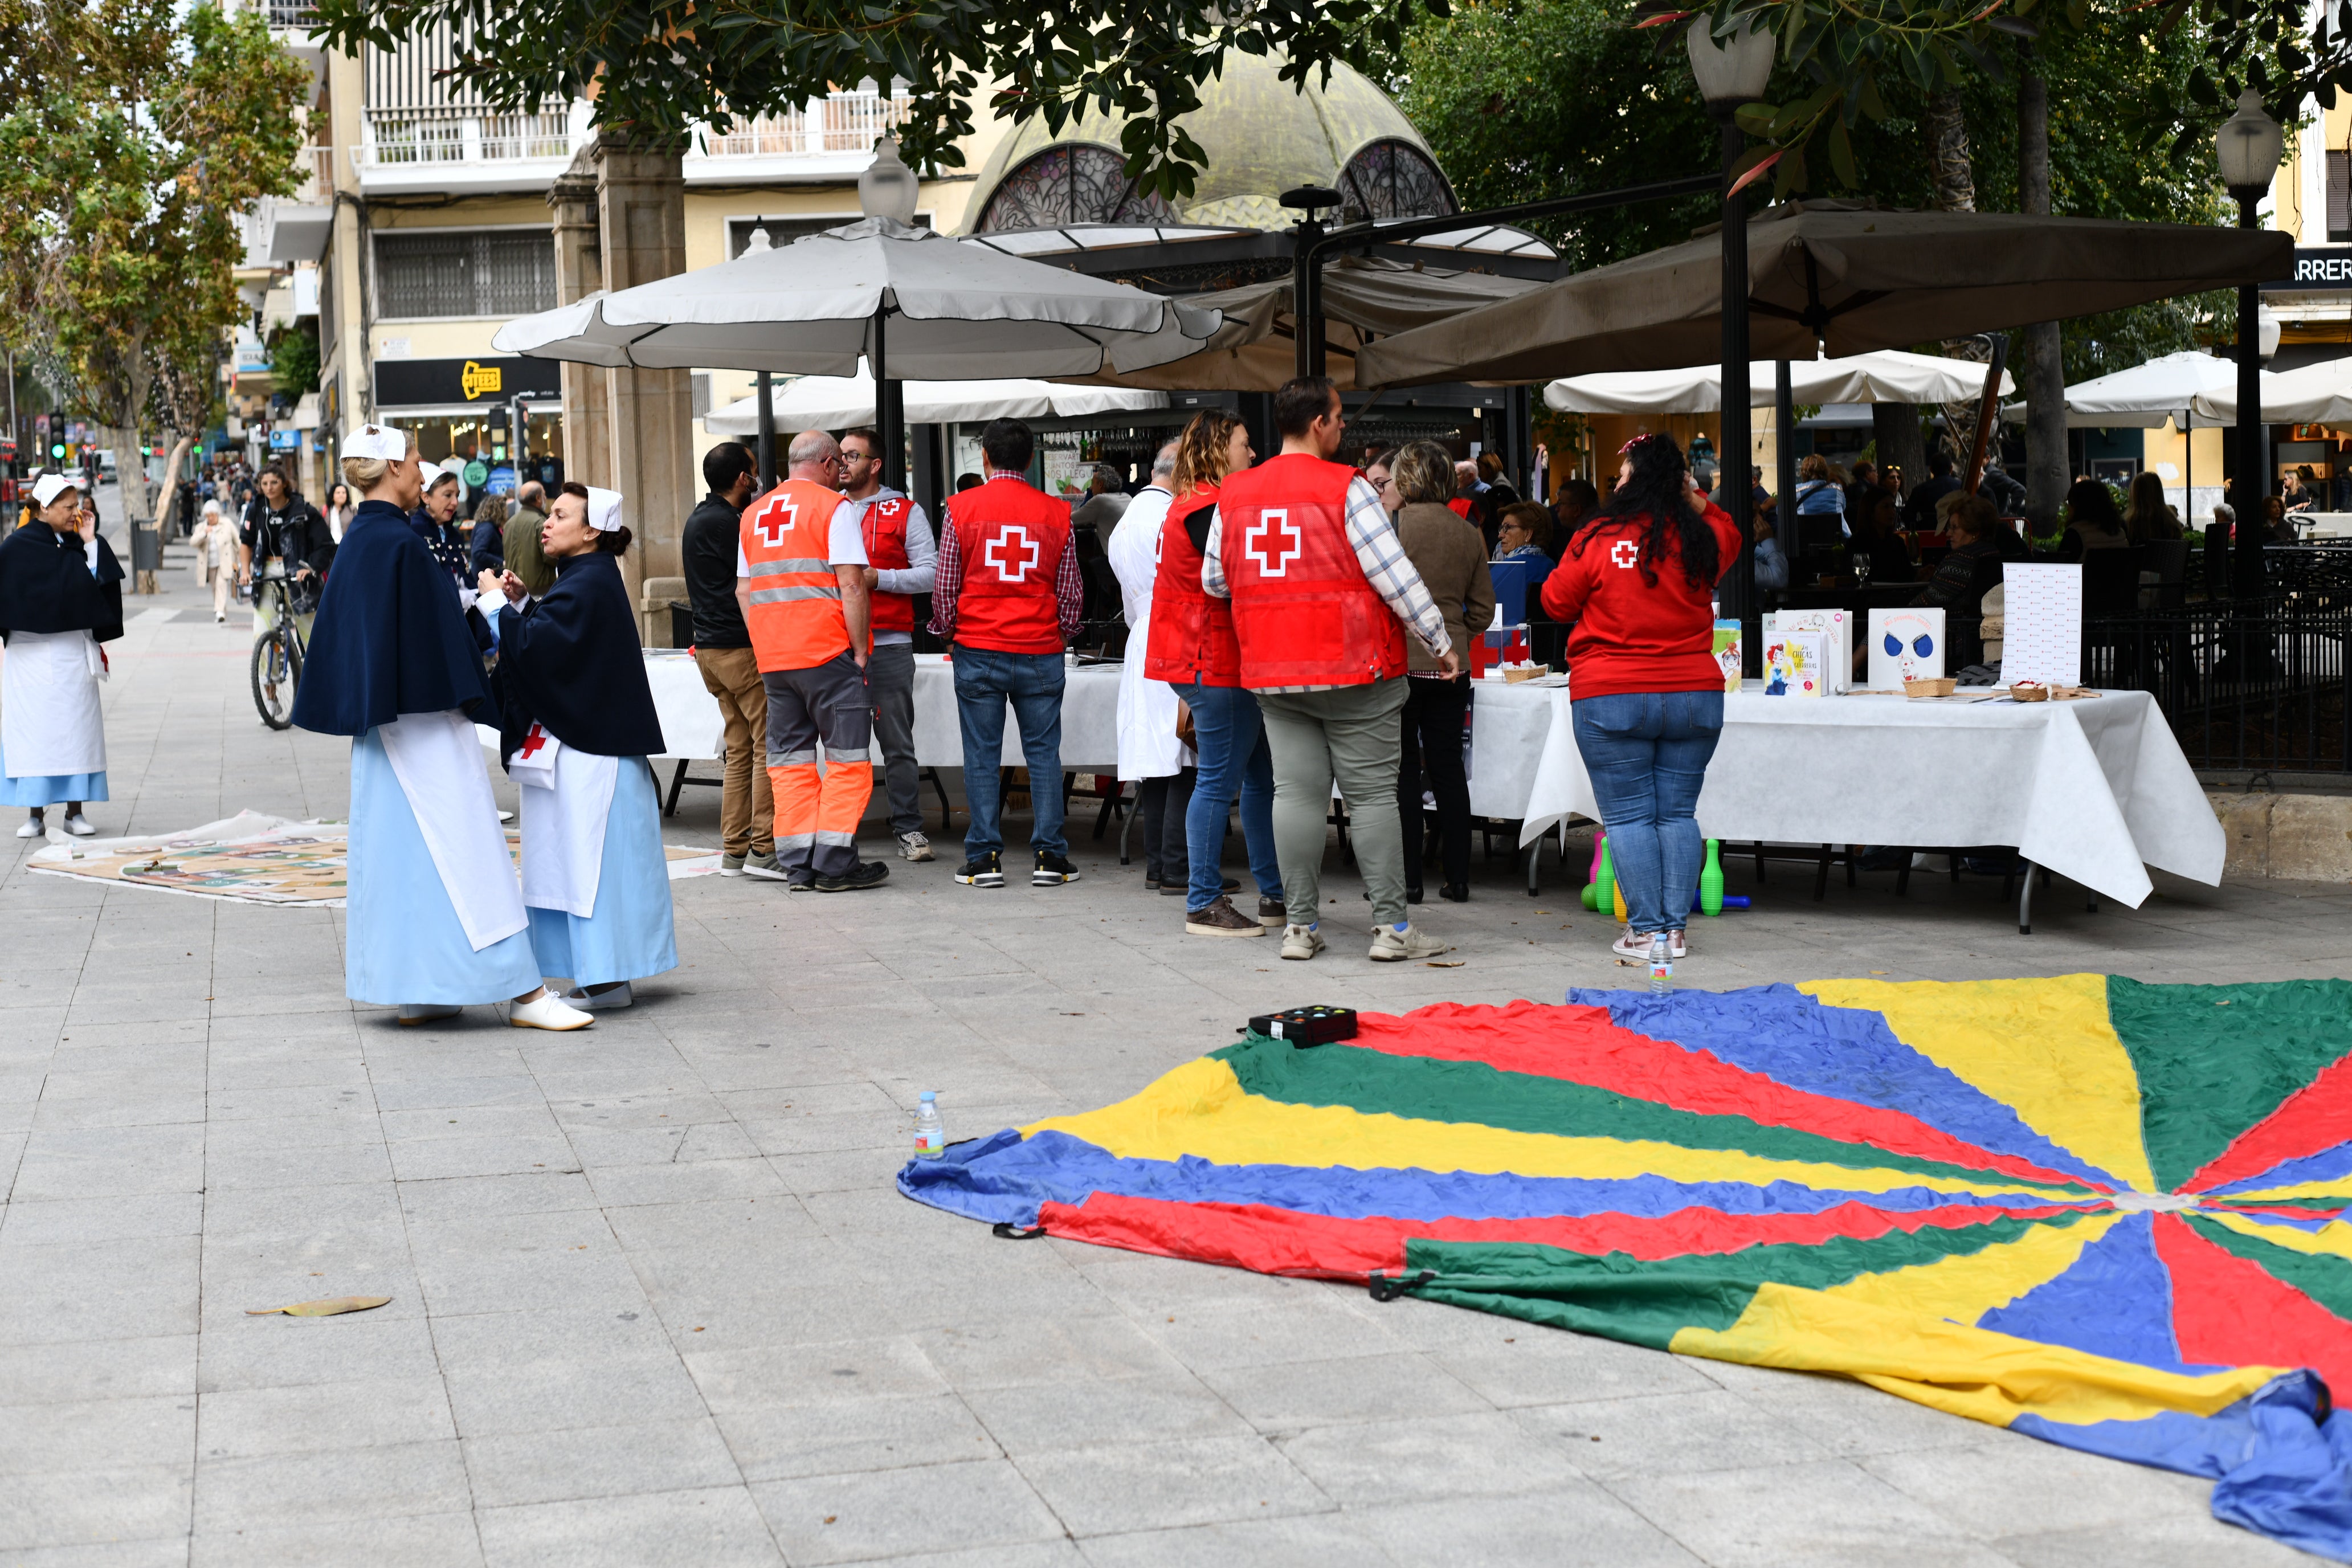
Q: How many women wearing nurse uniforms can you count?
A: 4